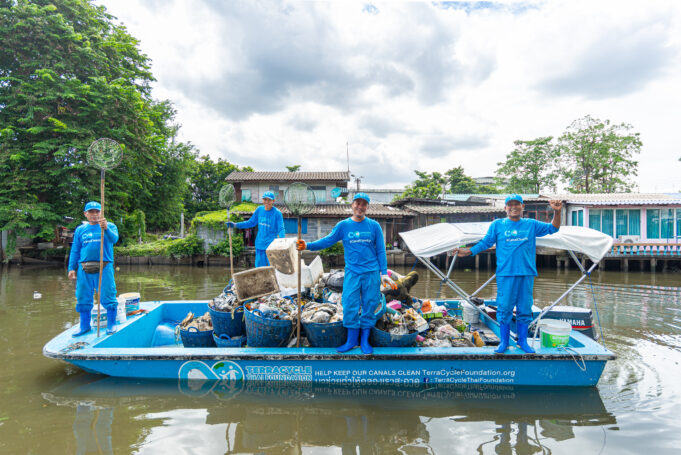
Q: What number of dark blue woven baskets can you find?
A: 6